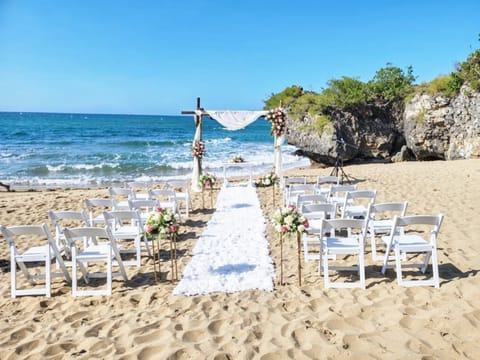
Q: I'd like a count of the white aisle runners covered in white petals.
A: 1